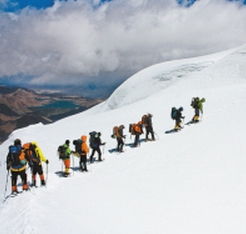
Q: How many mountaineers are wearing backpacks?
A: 10